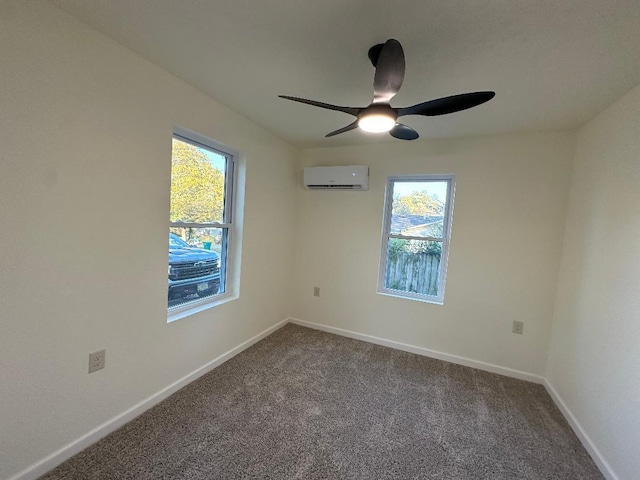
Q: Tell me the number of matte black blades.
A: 5